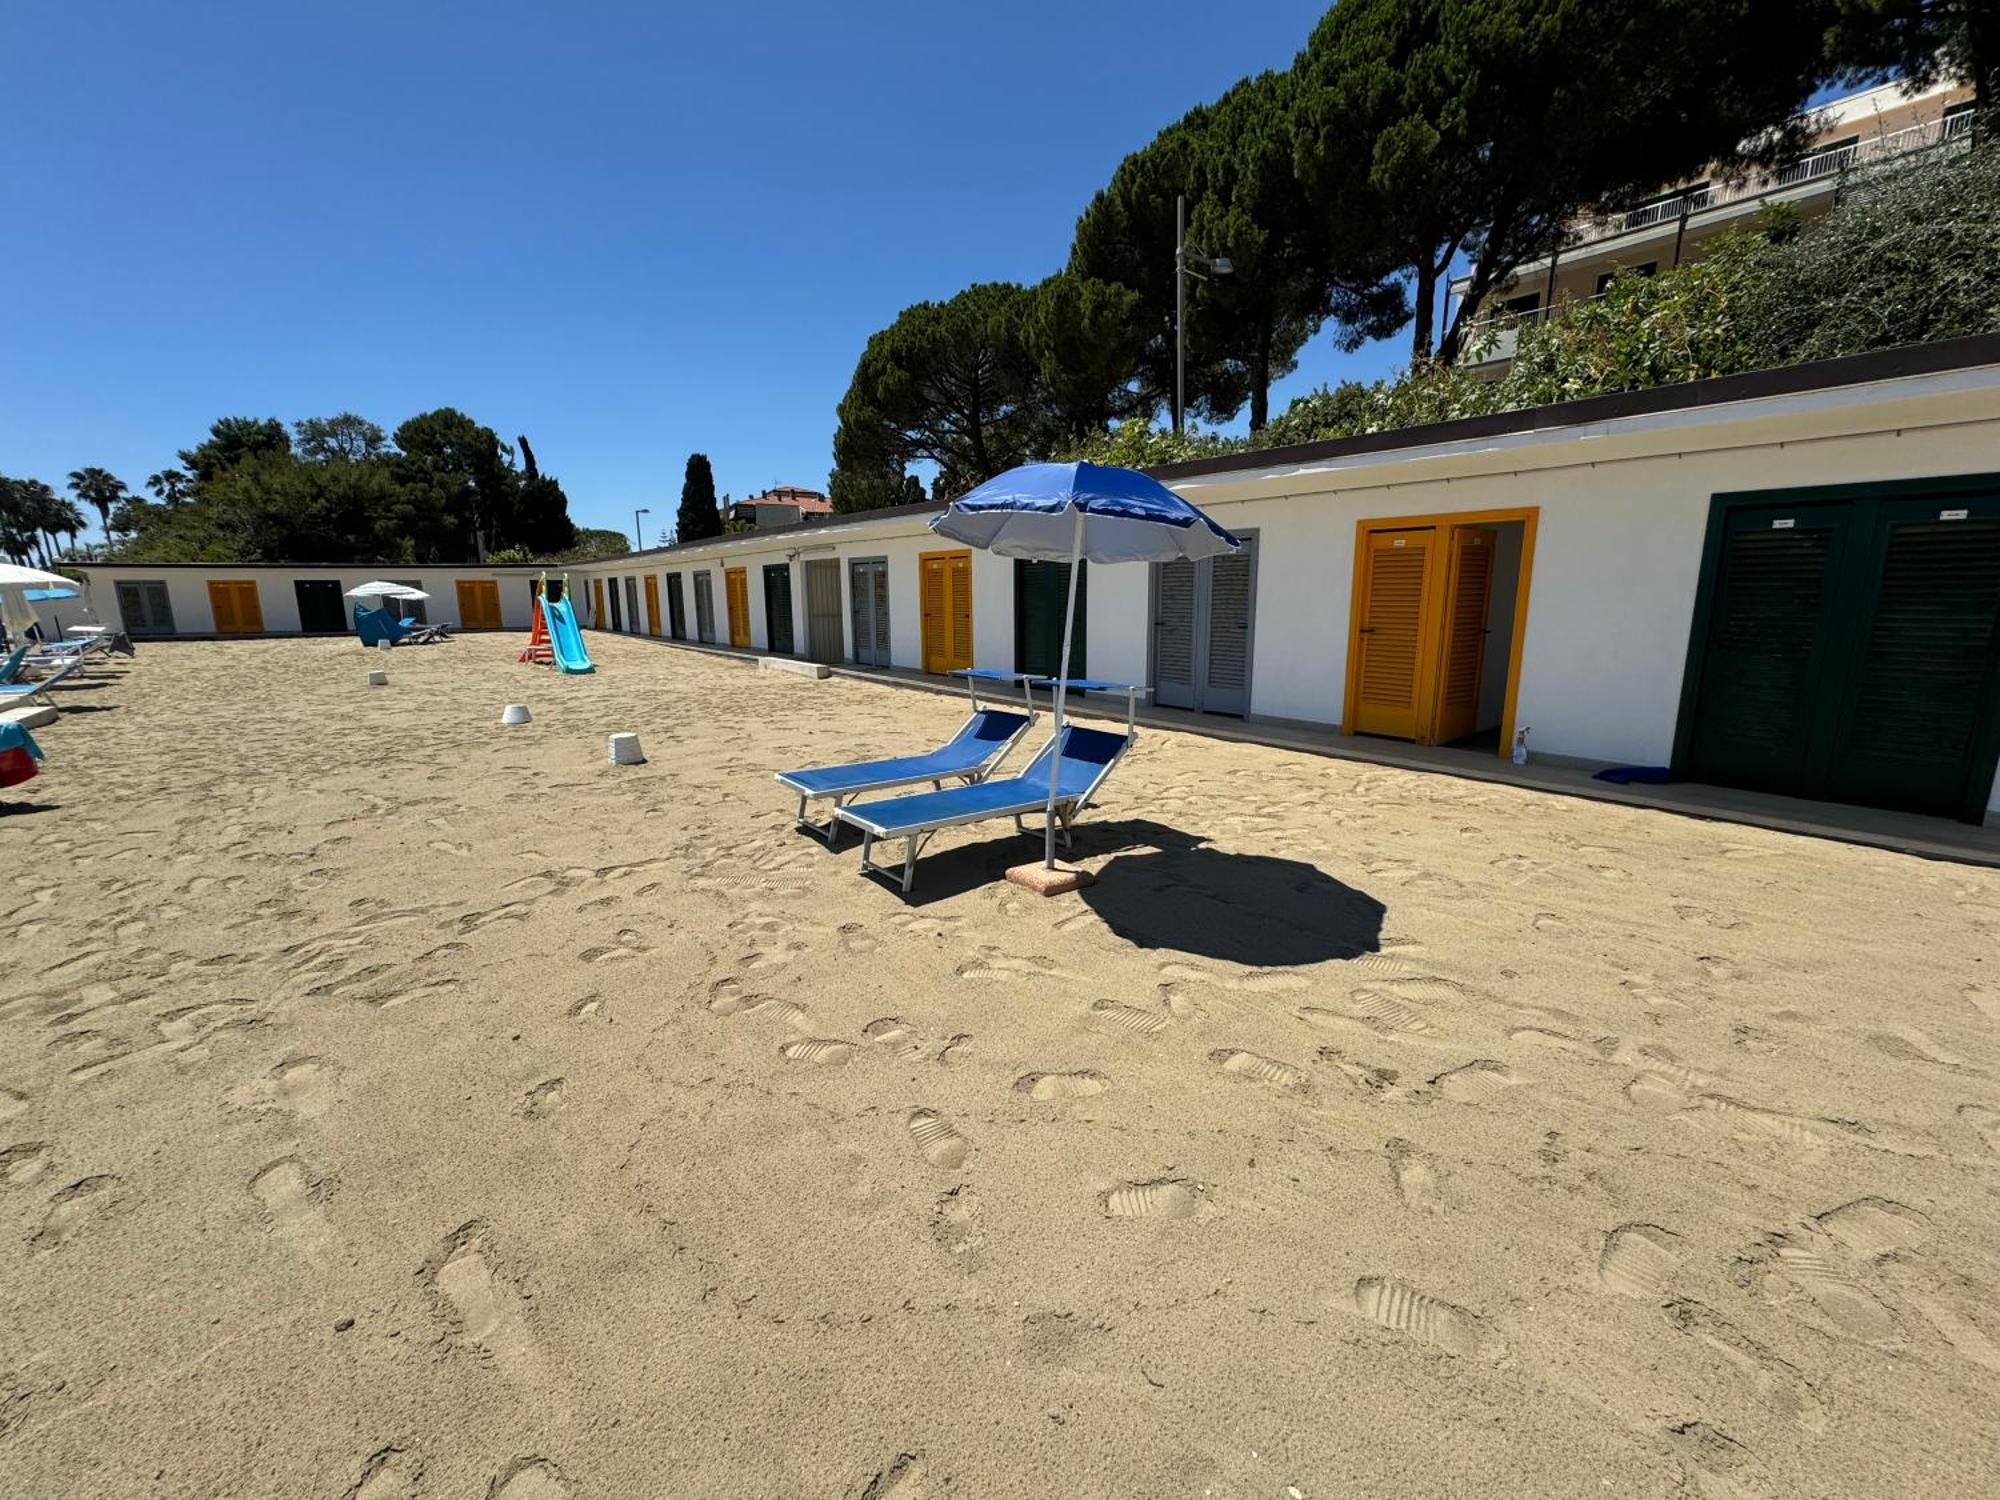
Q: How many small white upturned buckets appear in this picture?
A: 4